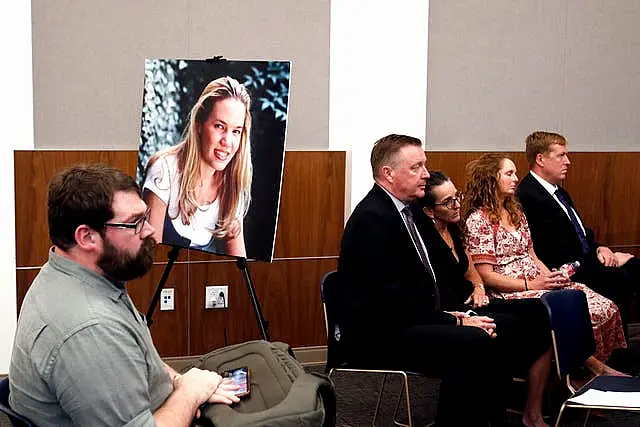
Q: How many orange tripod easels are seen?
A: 0